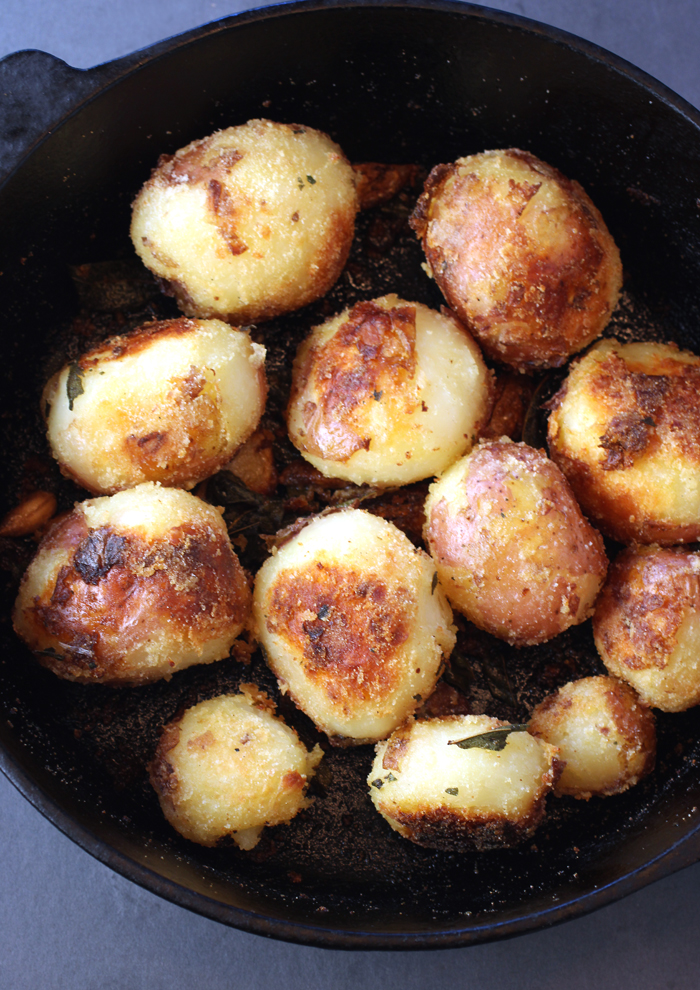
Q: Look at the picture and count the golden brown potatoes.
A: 12